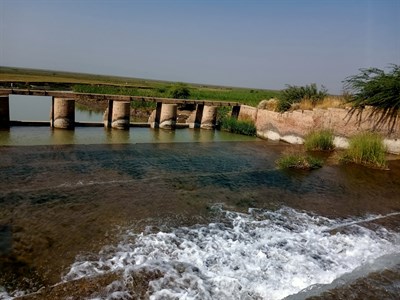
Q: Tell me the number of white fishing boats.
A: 0